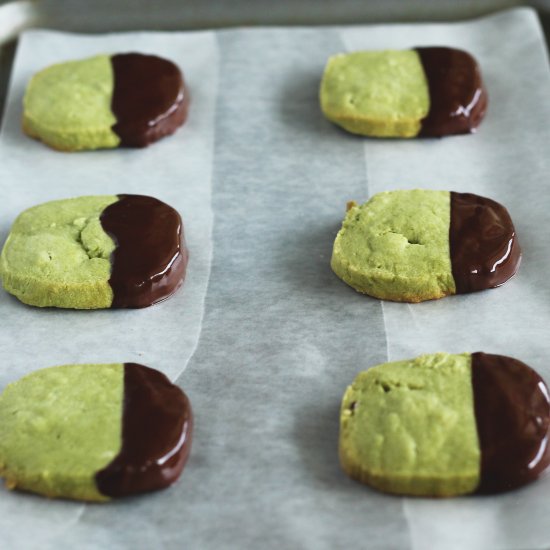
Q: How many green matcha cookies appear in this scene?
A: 6